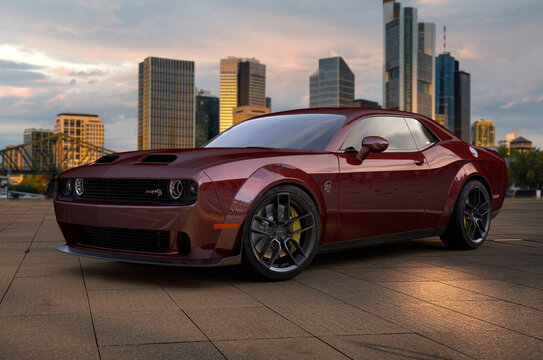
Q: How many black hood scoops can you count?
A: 2